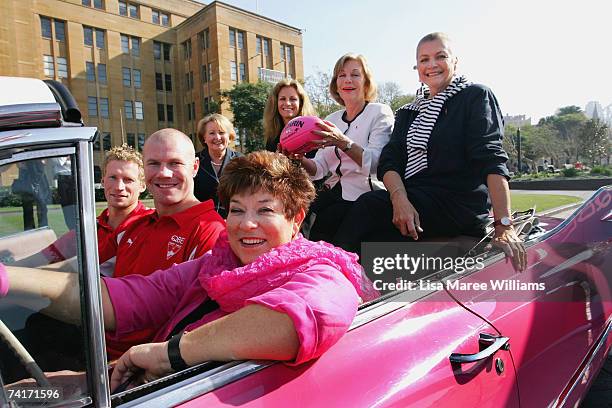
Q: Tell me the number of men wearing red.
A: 2